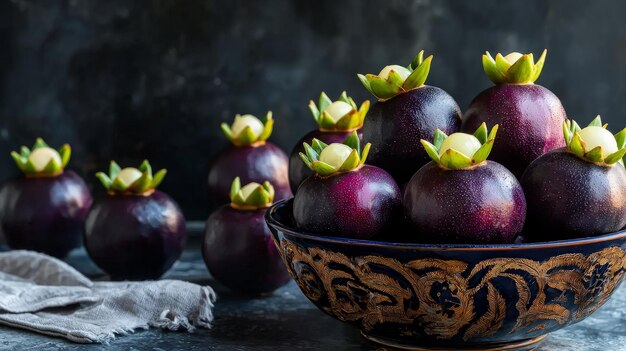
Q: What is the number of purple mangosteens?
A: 10